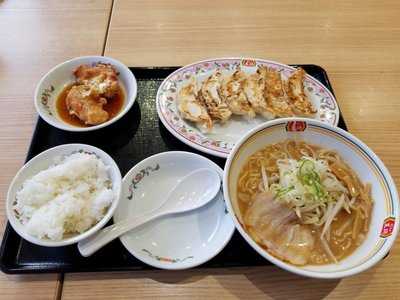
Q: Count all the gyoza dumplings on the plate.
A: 6